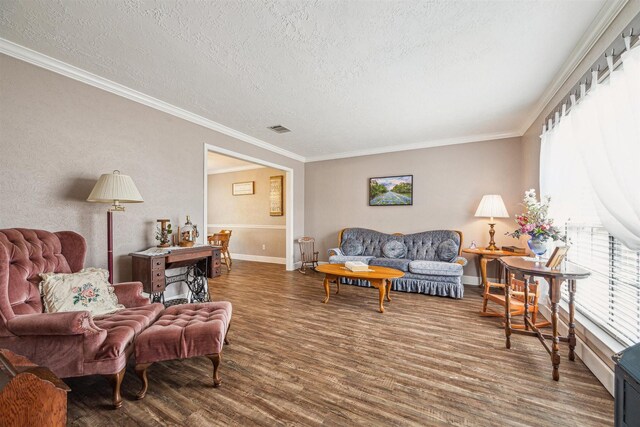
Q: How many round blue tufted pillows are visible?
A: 3